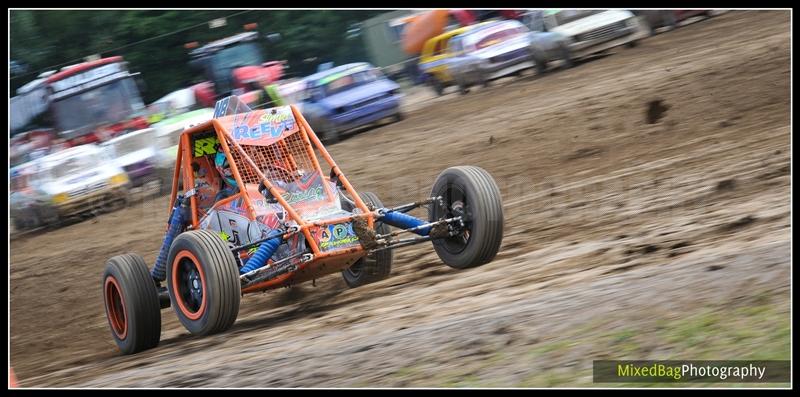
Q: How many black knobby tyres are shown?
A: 4